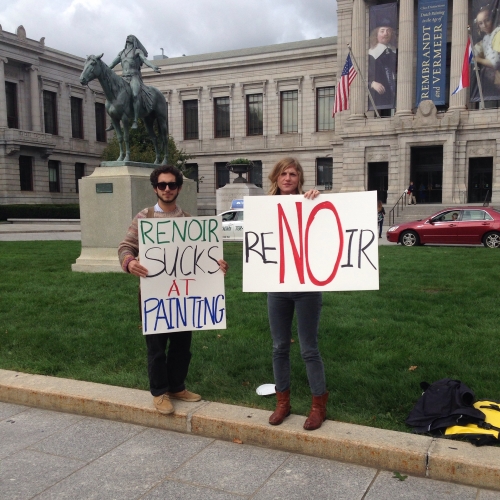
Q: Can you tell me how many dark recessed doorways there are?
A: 3